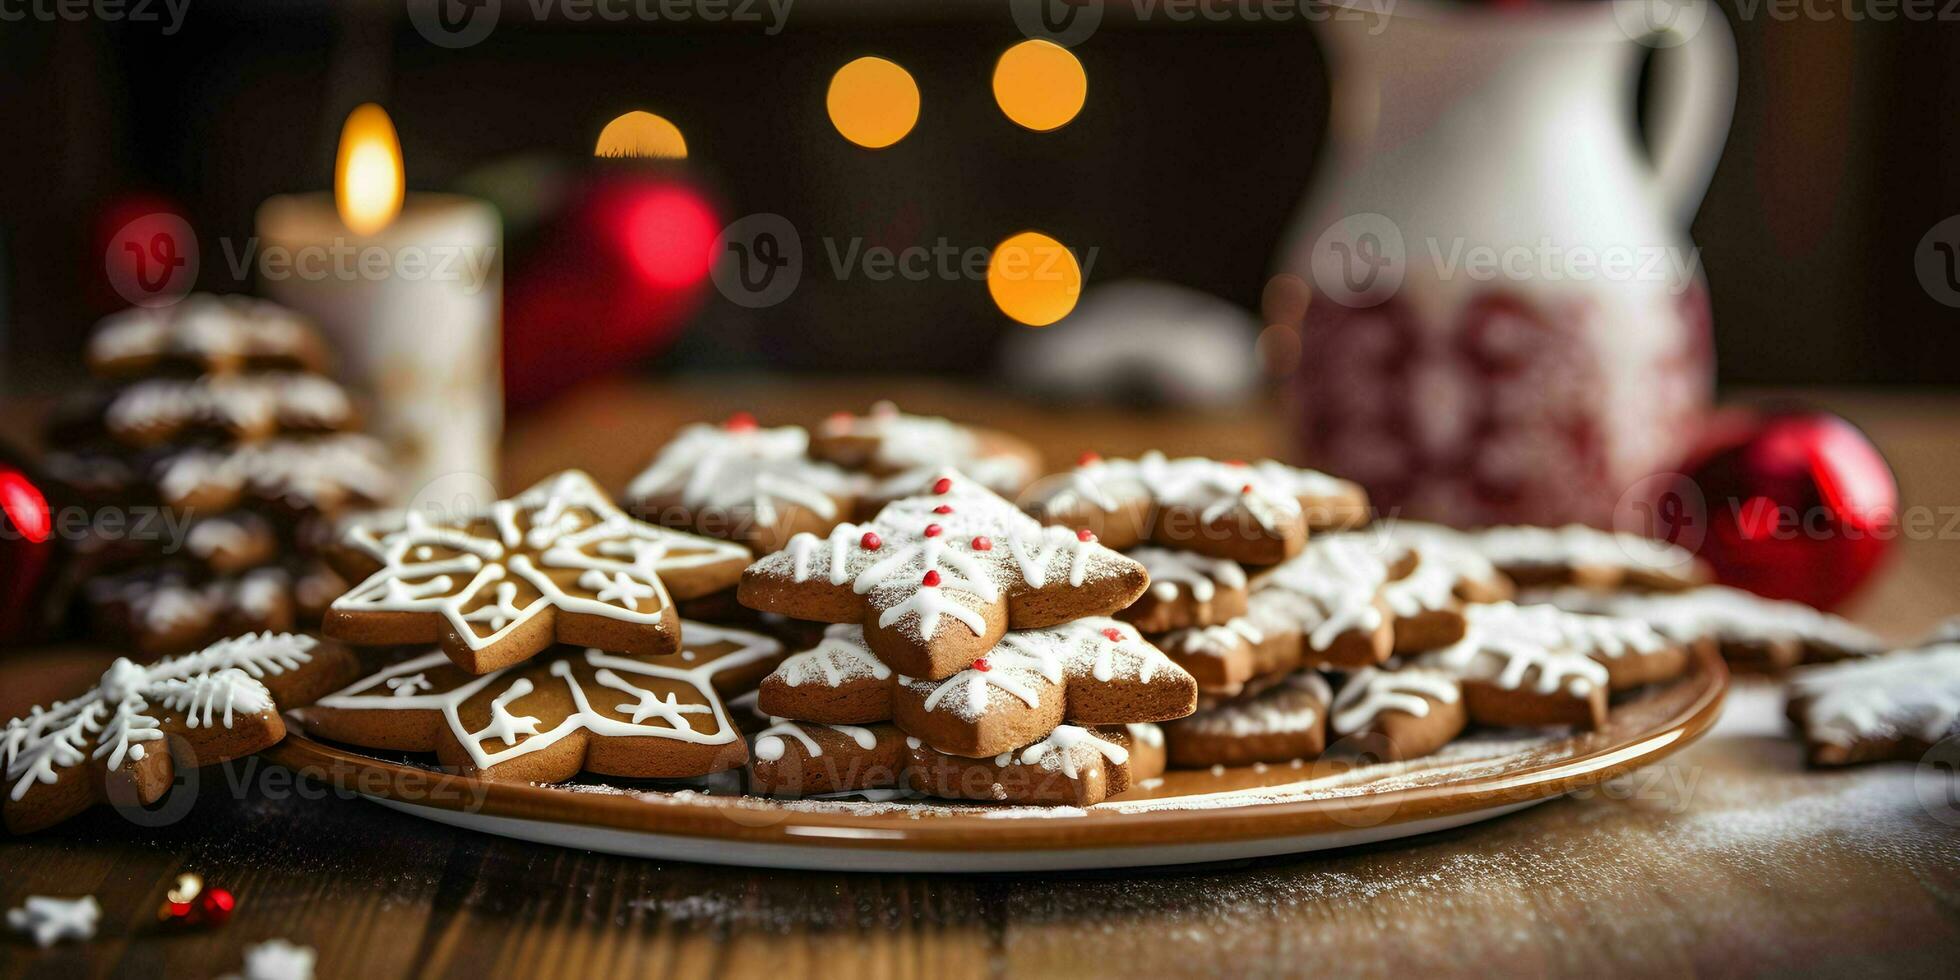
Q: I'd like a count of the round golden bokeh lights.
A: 4